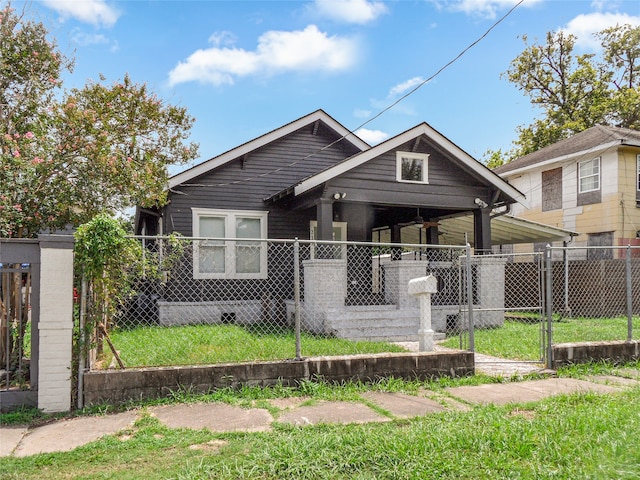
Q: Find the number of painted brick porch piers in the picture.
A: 3